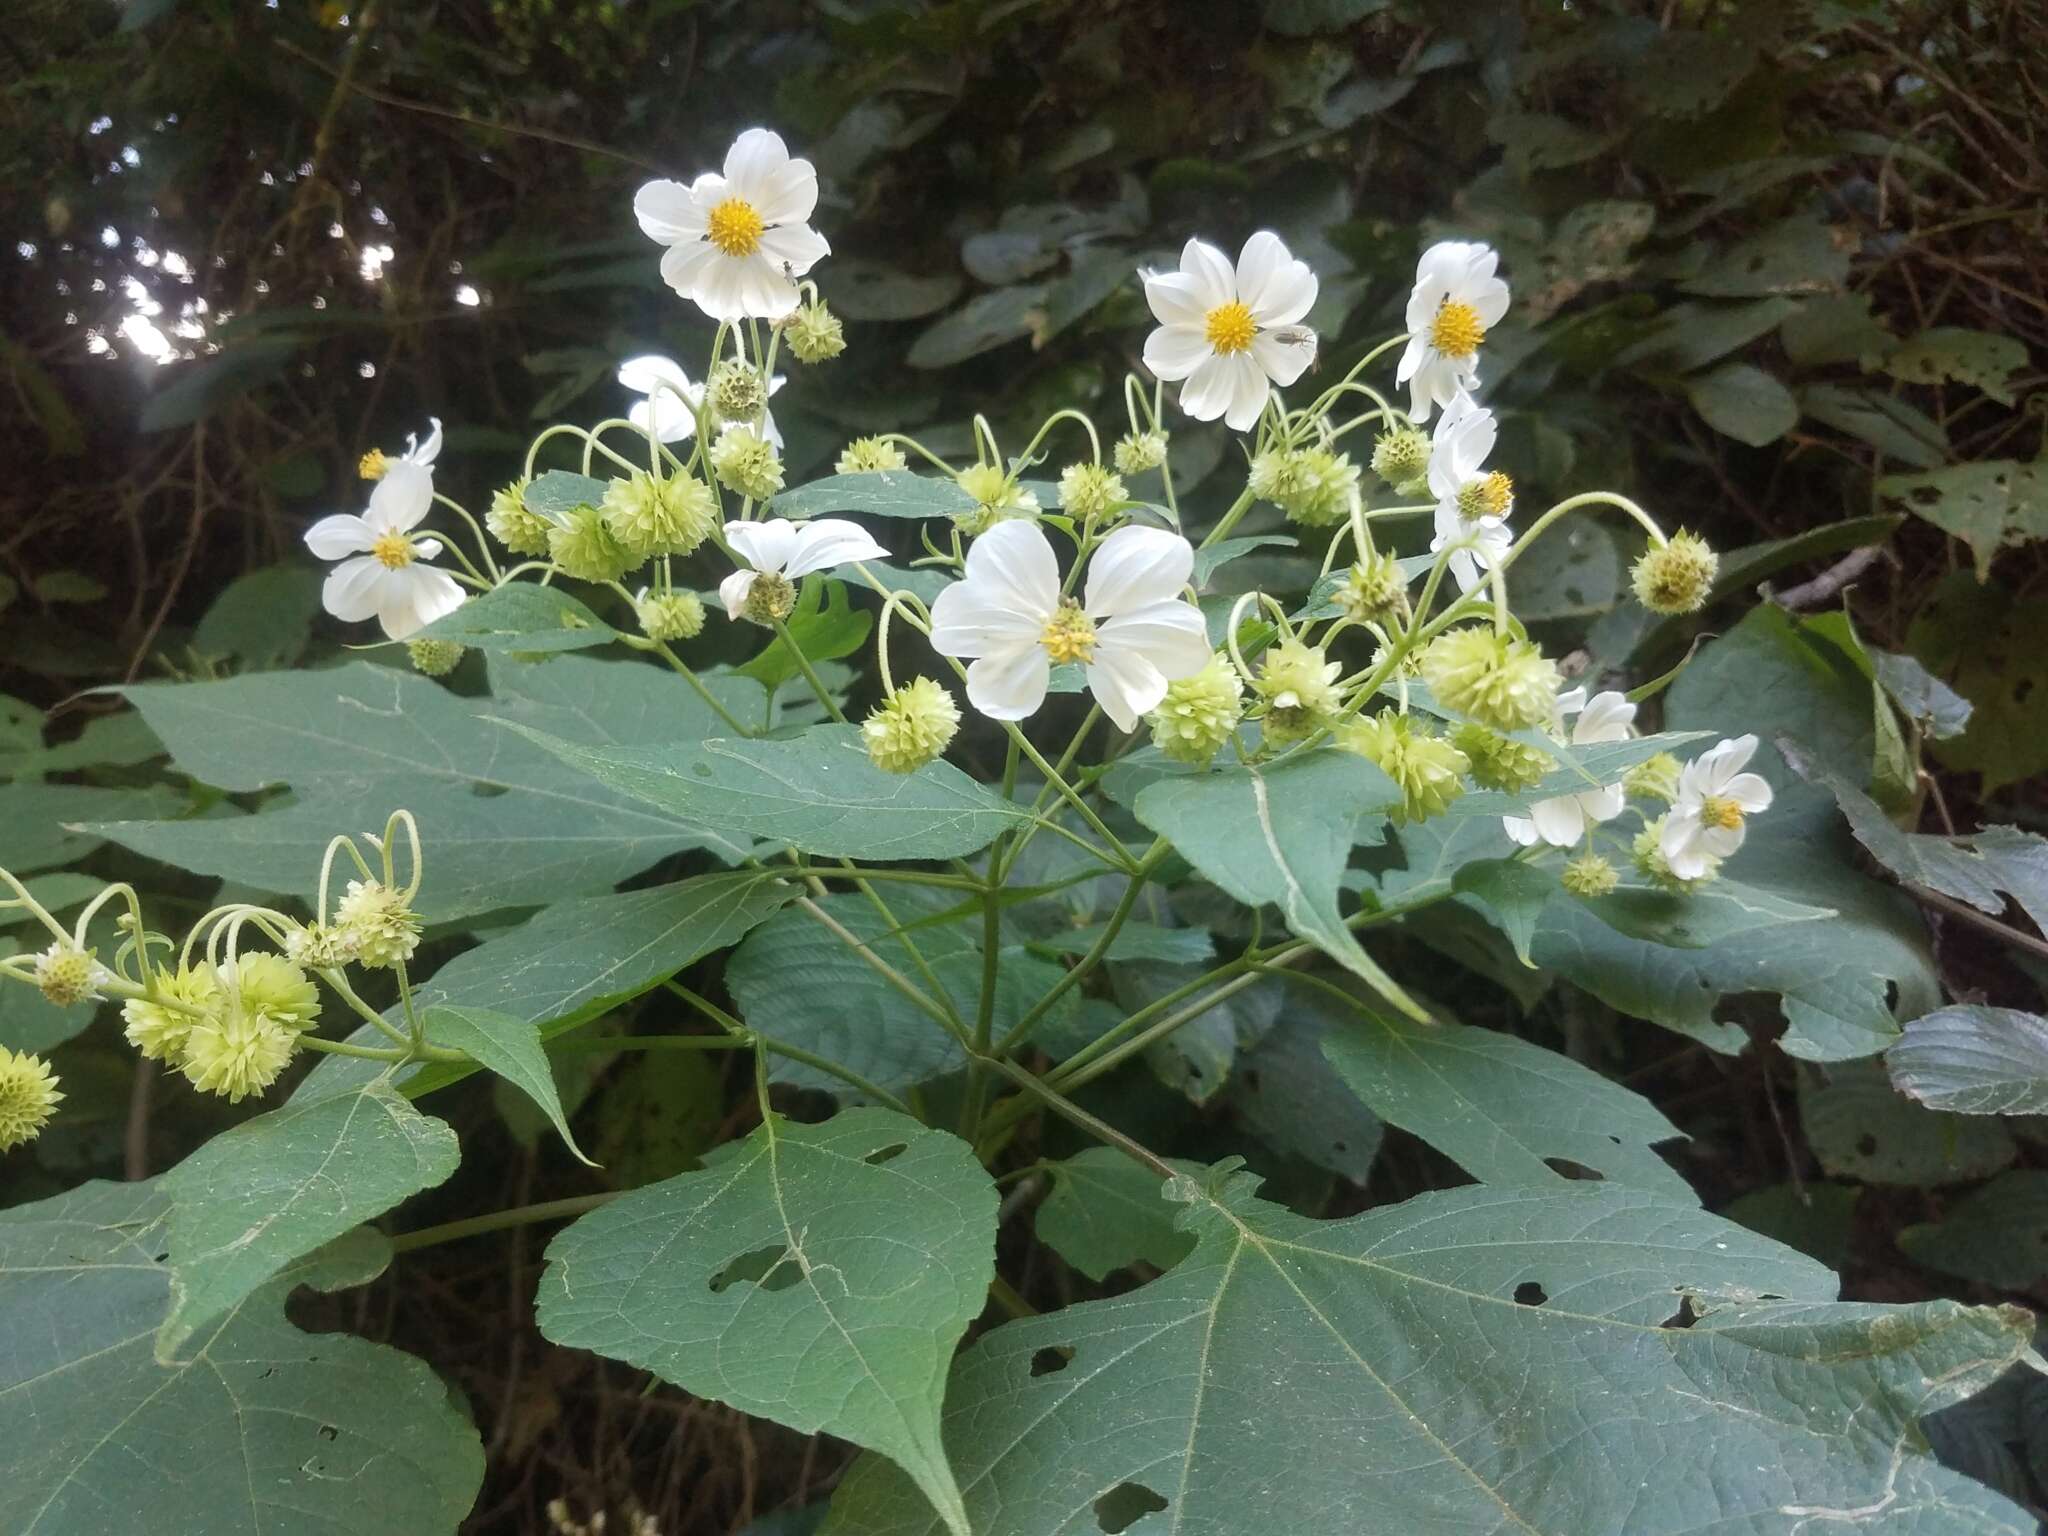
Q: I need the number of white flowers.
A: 11